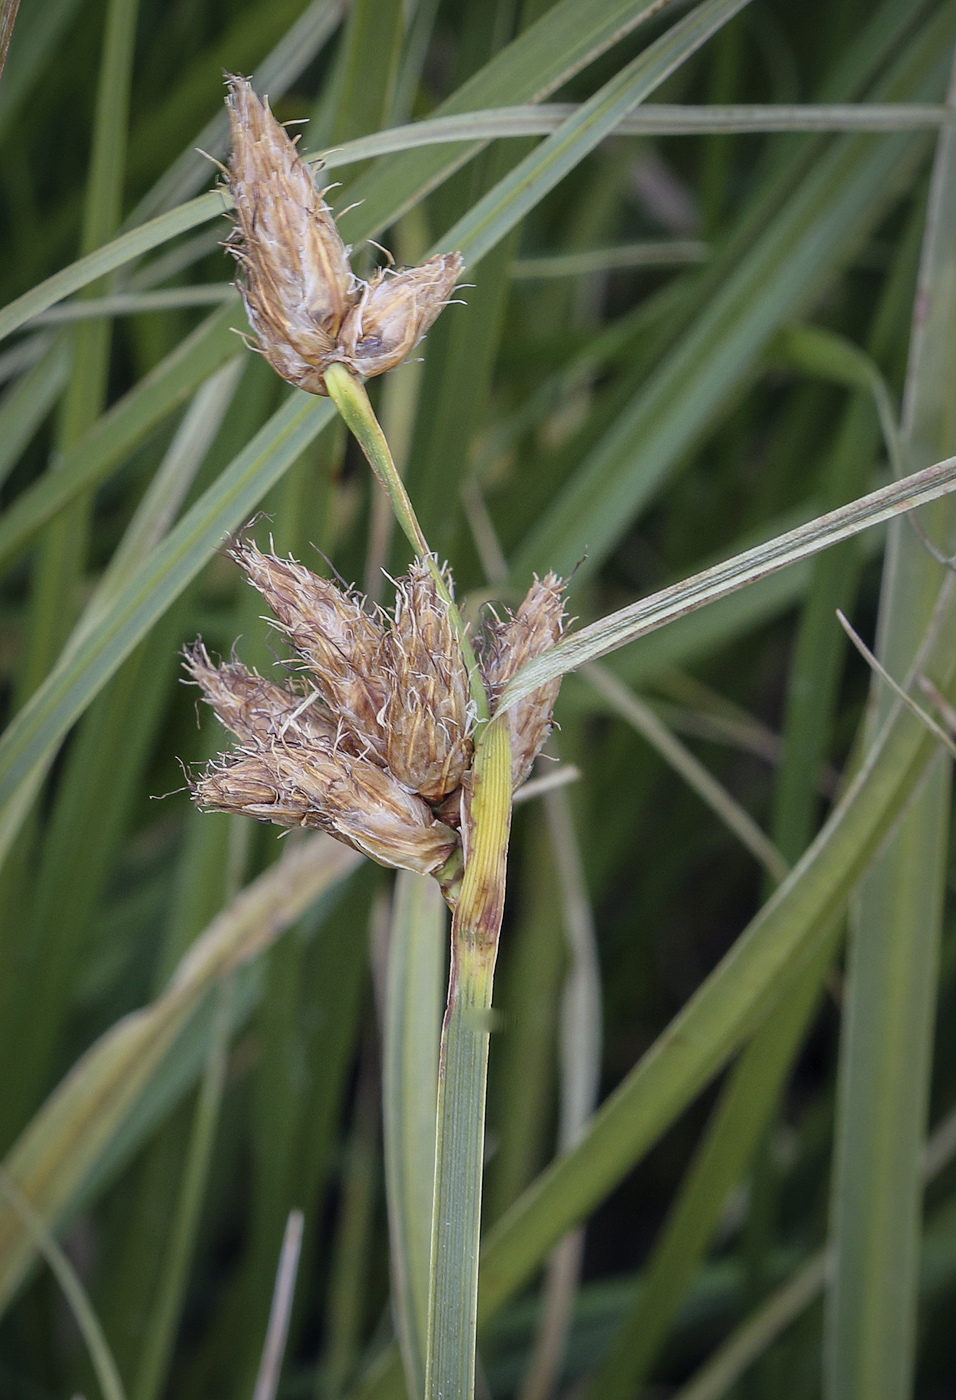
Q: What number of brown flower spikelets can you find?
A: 7